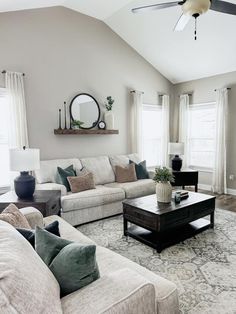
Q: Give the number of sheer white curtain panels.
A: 5